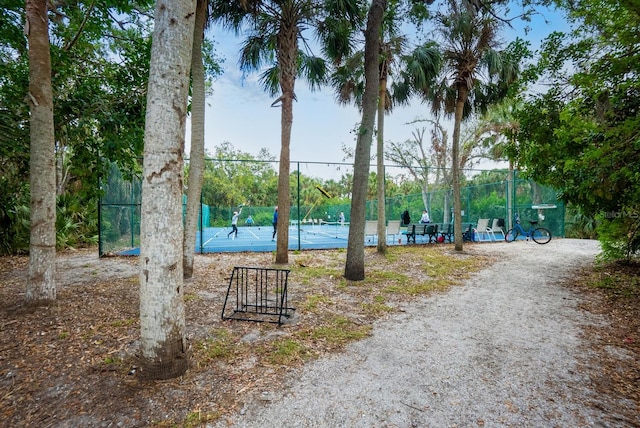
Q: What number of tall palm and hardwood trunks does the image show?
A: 7